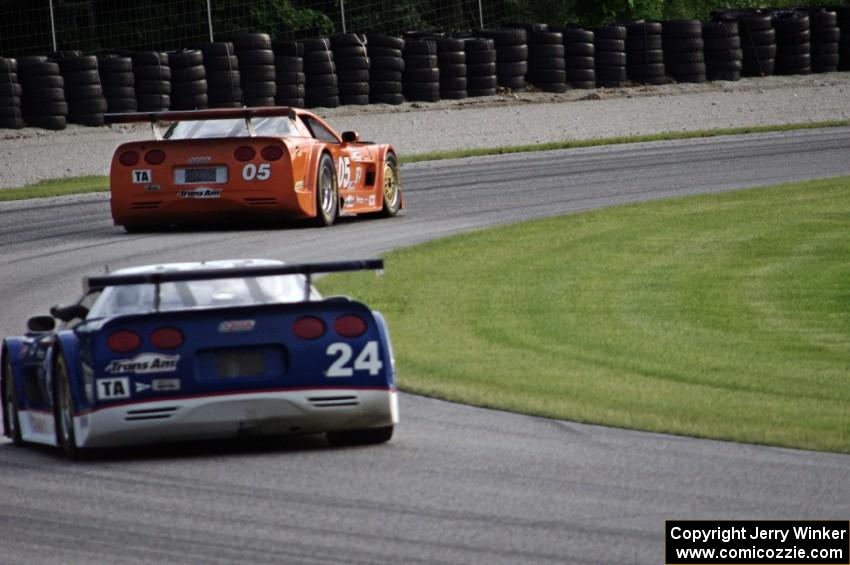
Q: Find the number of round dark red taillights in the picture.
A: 8